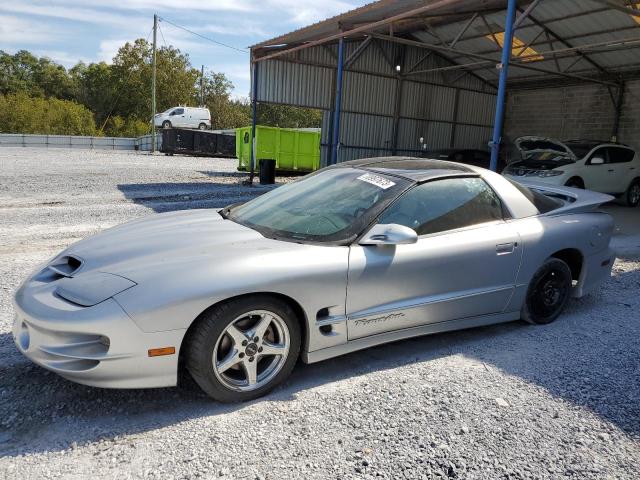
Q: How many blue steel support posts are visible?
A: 3